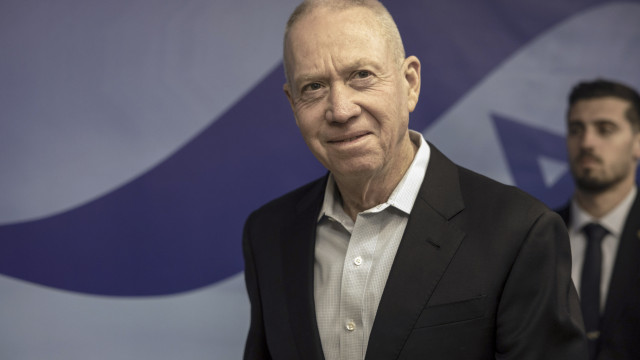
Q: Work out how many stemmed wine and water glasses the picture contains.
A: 0